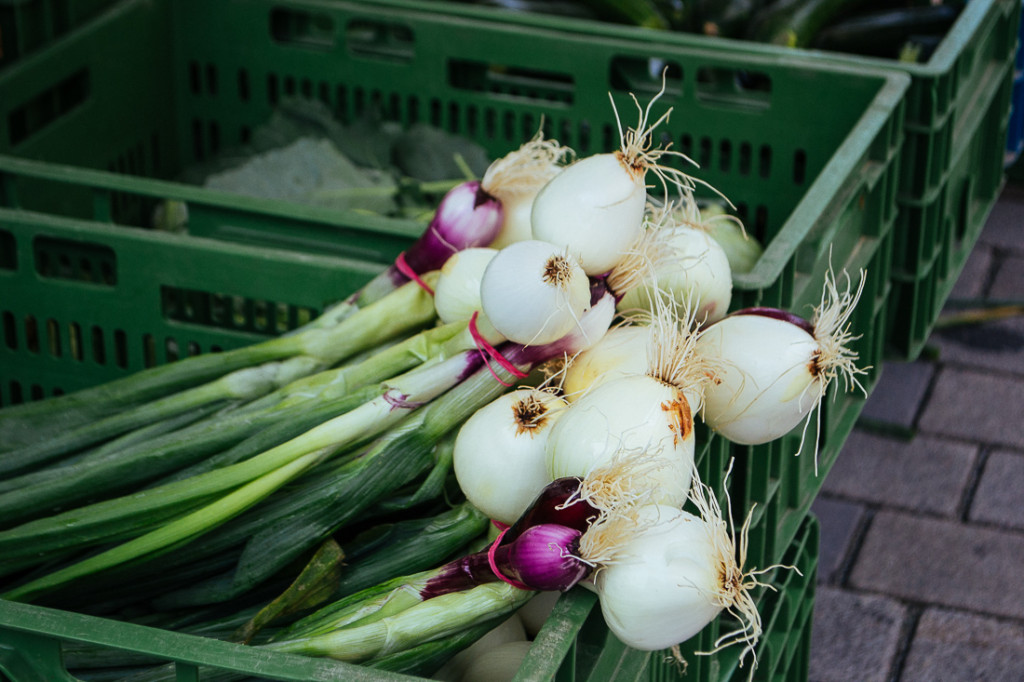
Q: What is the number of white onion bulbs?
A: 10